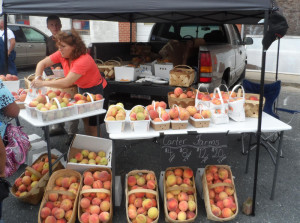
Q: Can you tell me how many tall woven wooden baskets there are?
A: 6